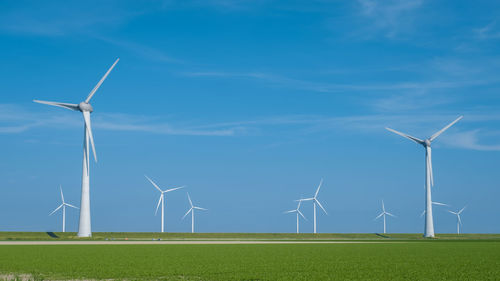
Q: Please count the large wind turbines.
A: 2